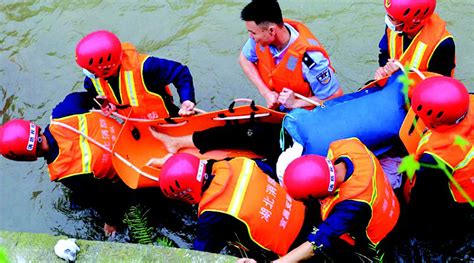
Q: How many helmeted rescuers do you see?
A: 6